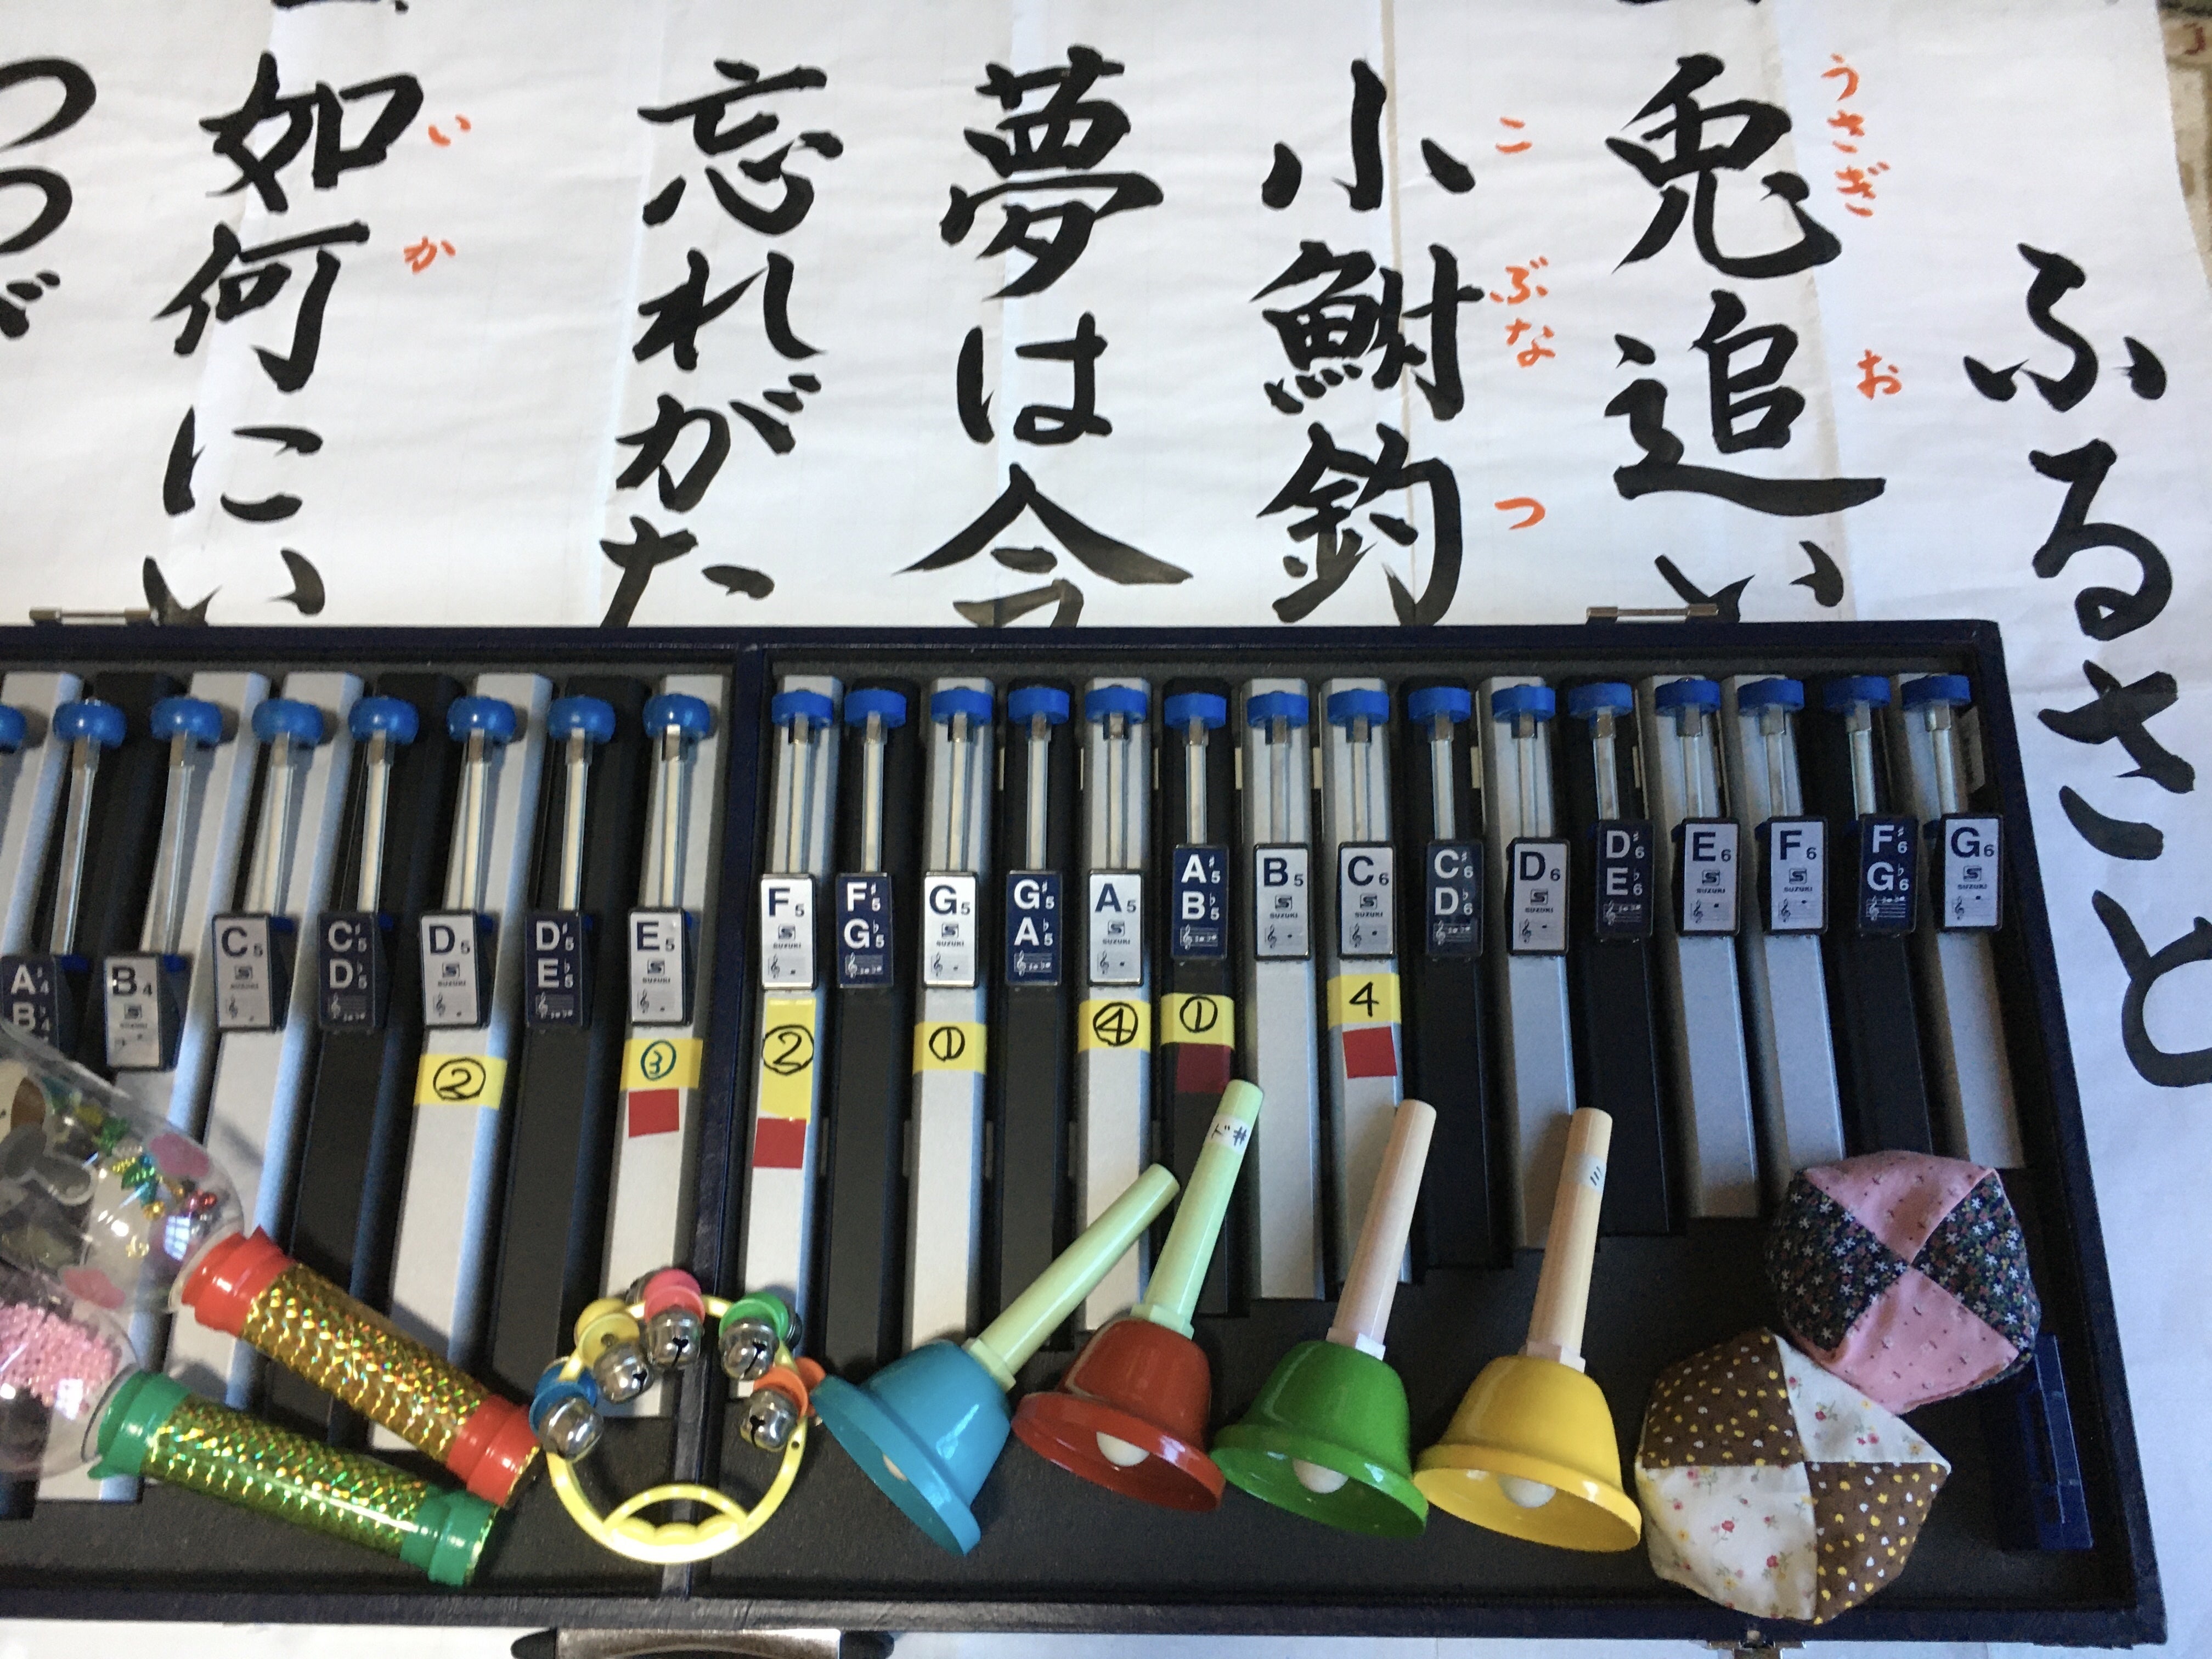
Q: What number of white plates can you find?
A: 13